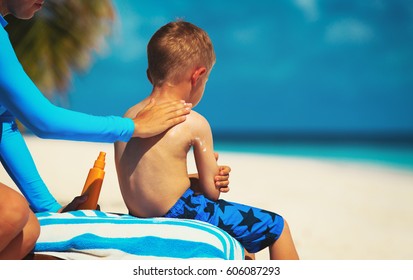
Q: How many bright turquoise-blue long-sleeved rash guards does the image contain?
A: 1